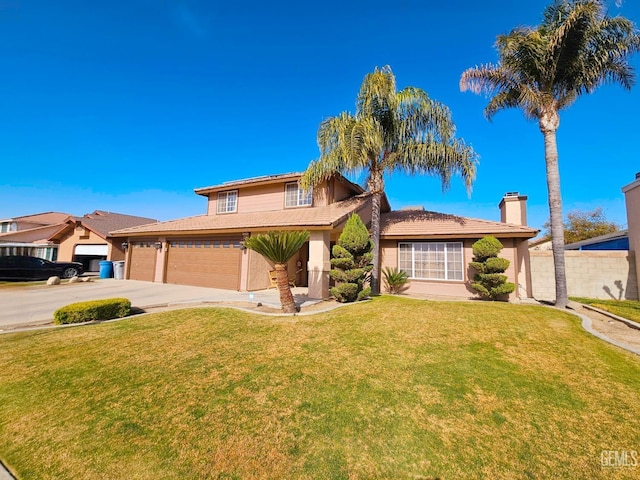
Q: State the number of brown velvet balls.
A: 0